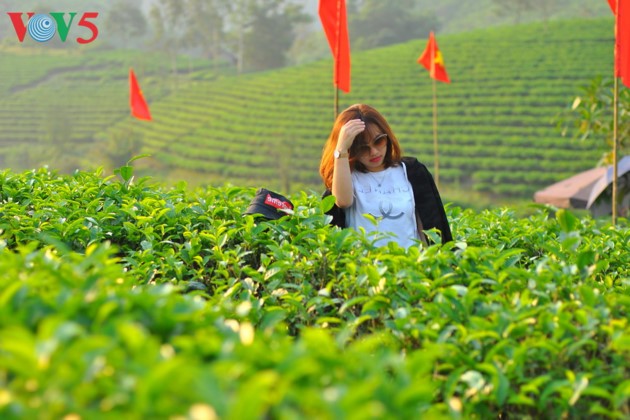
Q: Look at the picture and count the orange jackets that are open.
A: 0